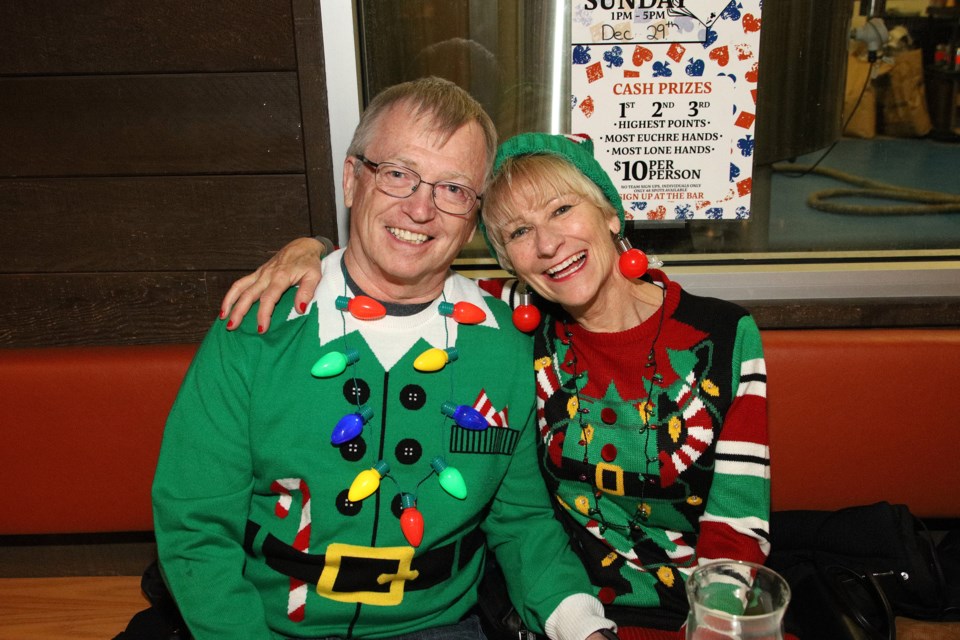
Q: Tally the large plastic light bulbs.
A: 9